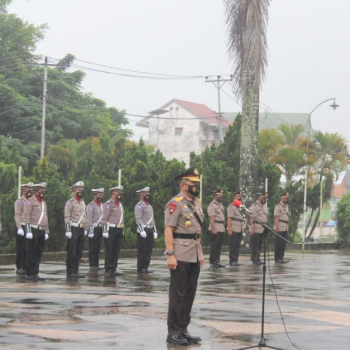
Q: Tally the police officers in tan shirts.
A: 11